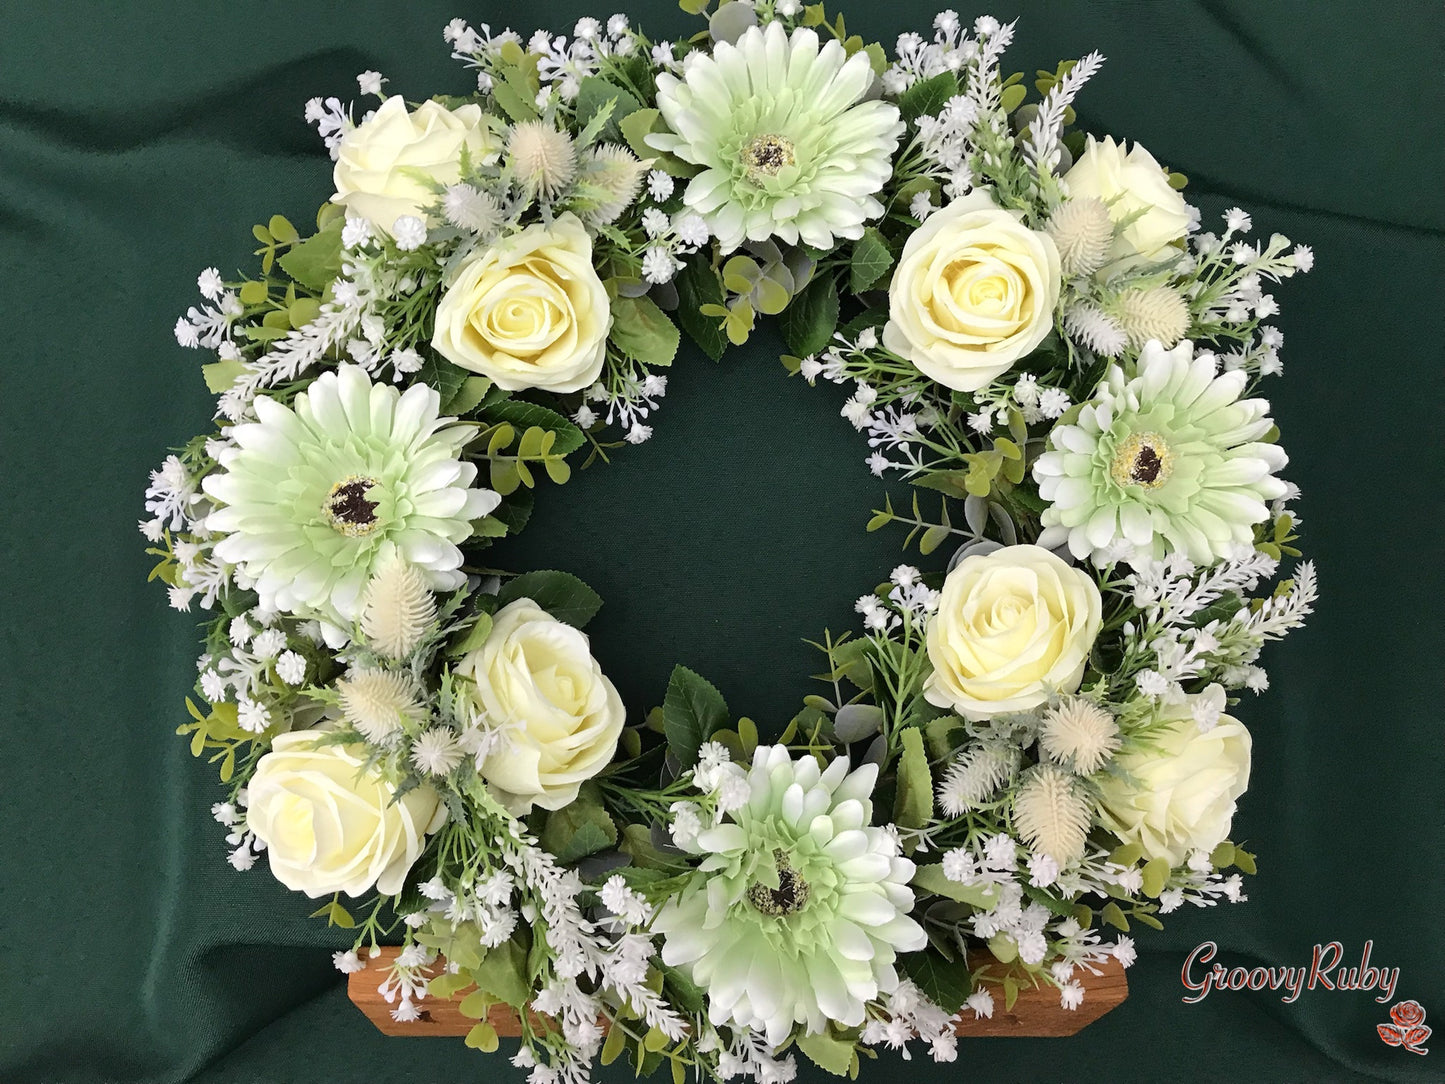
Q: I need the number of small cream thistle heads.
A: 12